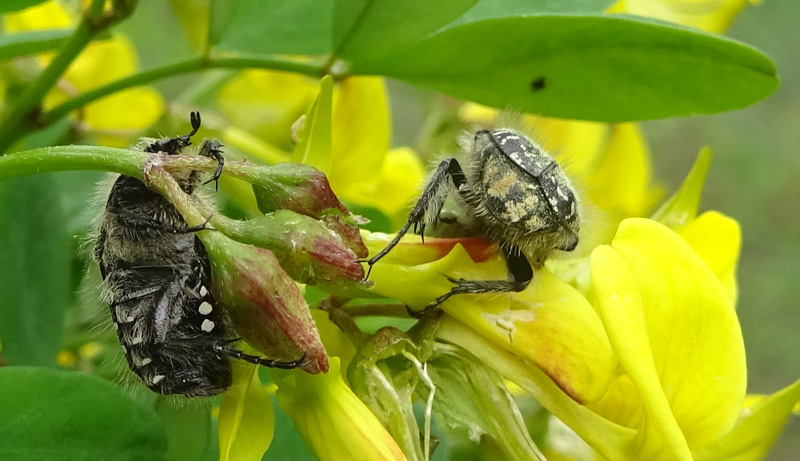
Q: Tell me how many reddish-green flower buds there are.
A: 3